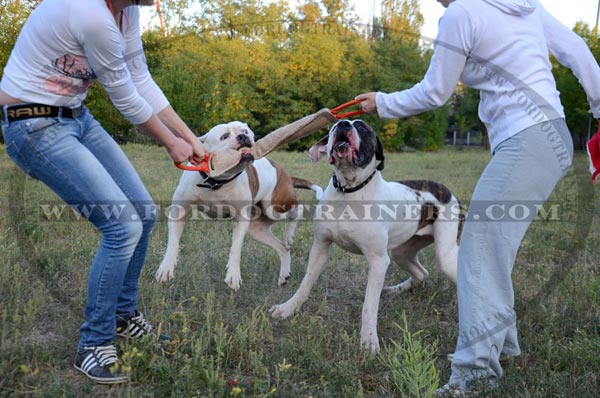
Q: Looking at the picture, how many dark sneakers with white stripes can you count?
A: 2